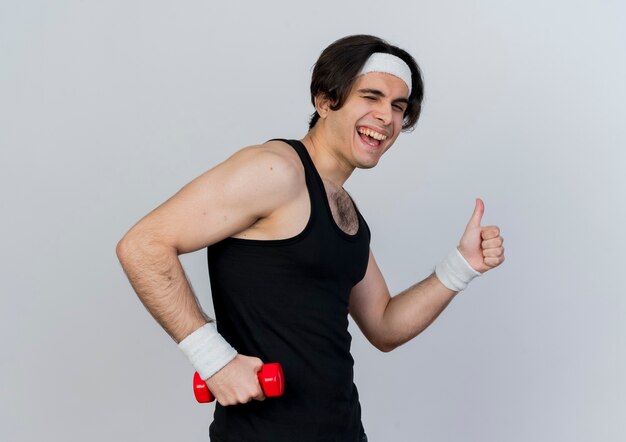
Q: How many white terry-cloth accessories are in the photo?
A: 3